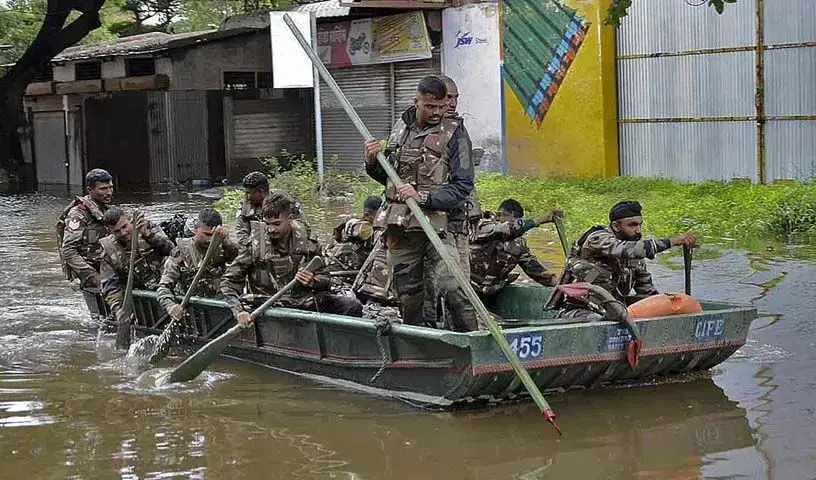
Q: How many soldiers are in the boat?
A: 10